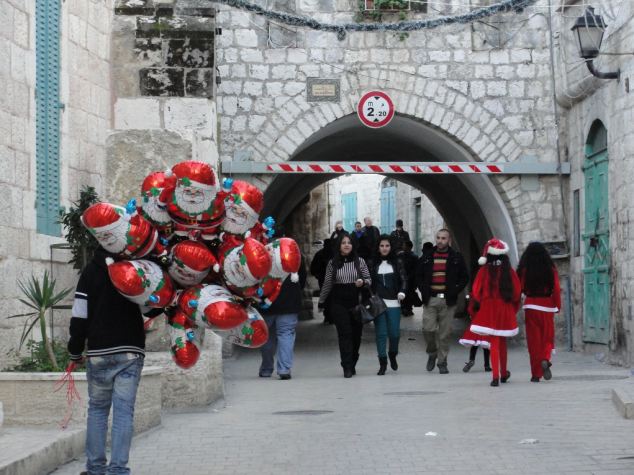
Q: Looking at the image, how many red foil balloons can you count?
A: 11